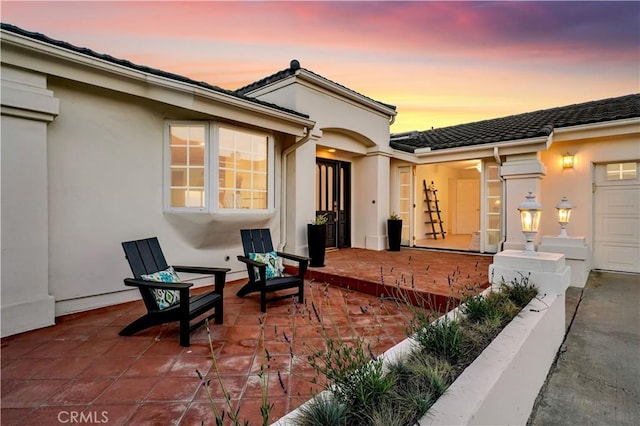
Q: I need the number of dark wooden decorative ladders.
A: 1